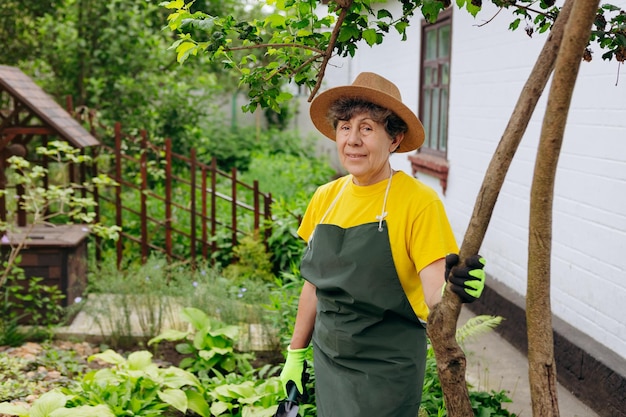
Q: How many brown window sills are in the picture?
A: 1